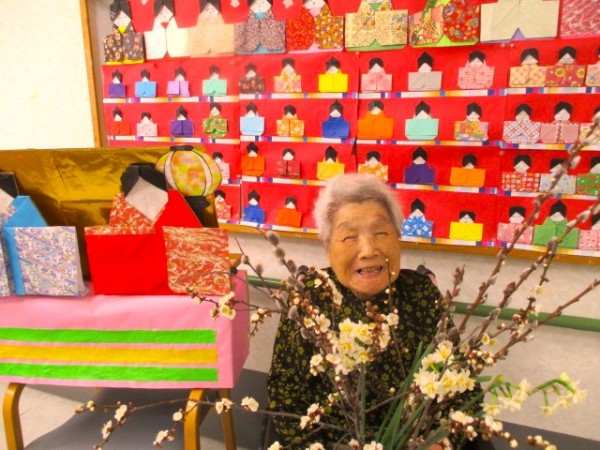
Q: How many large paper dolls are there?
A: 2